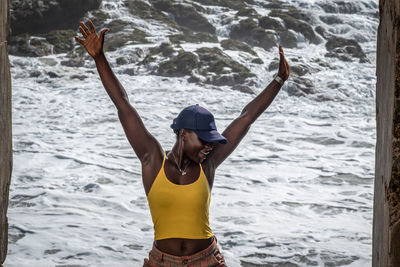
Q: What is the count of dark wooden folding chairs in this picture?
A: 0